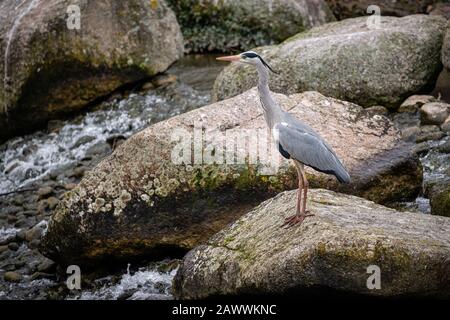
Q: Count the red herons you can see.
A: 0